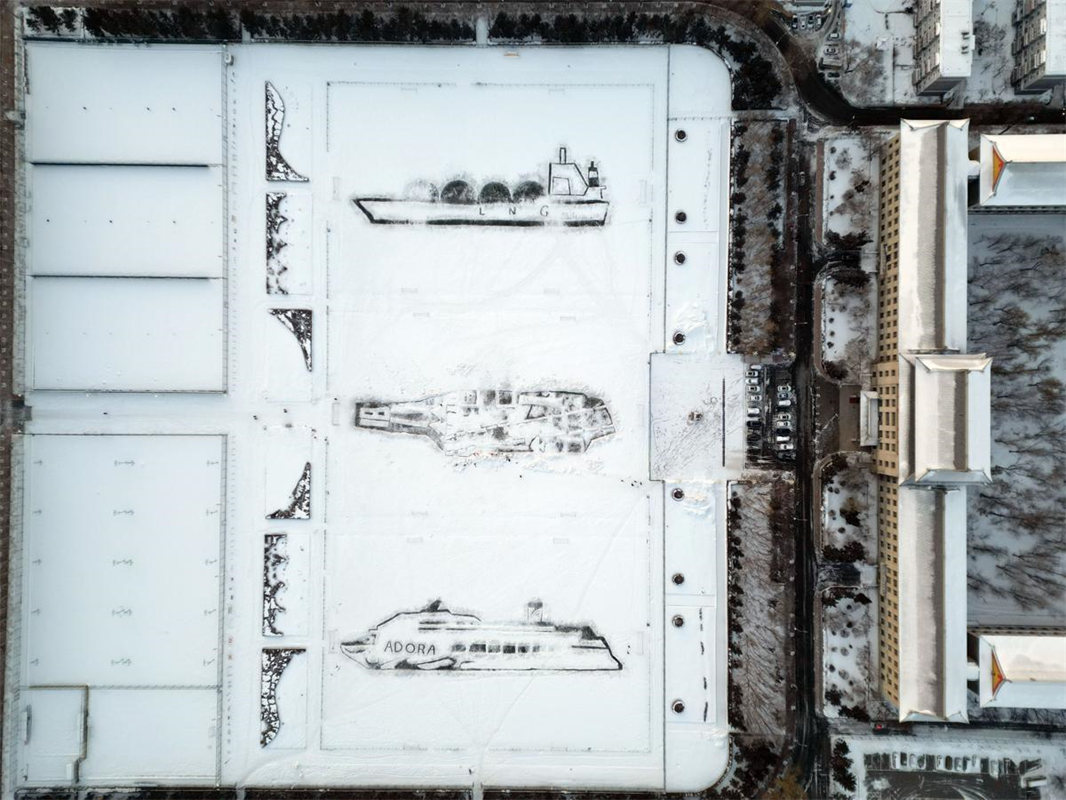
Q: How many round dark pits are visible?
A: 8